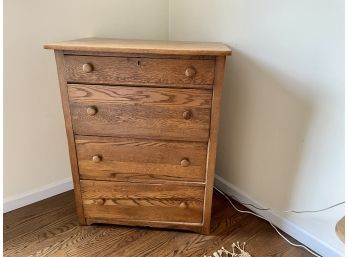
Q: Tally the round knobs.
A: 8